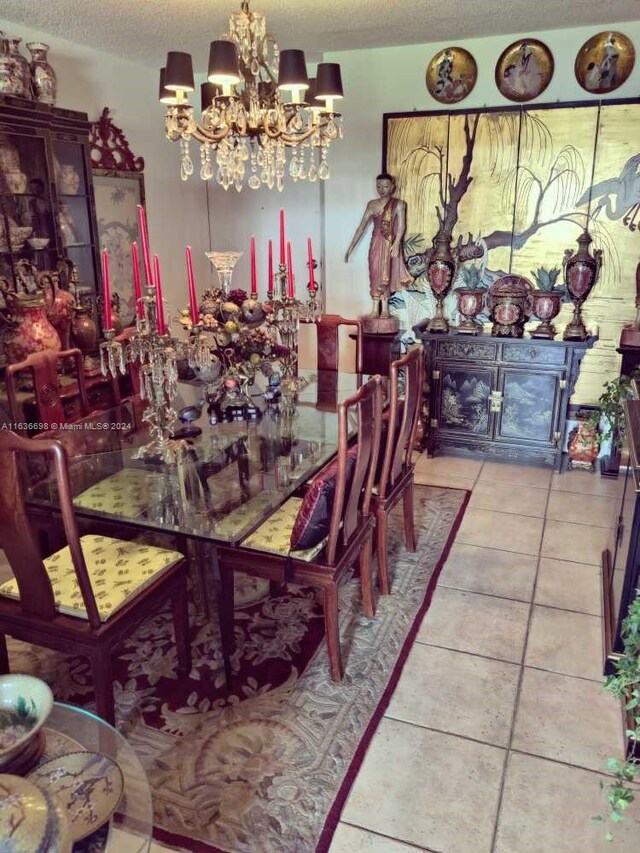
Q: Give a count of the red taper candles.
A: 10